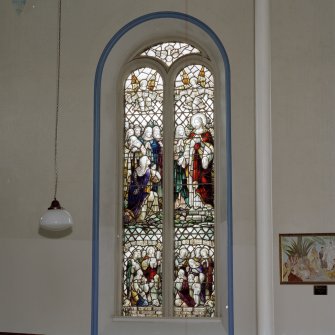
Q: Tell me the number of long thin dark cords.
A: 1